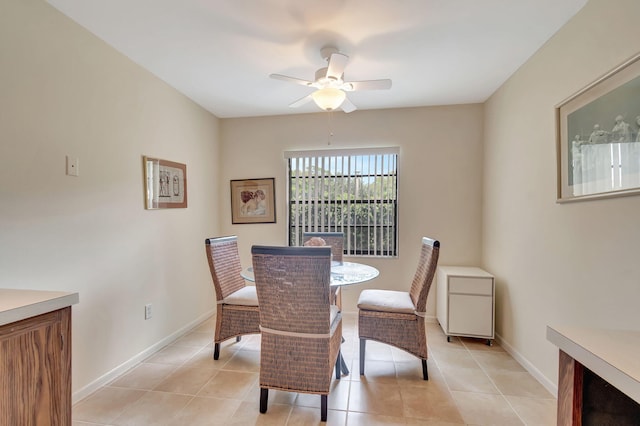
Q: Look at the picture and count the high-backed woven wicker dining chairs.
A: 4